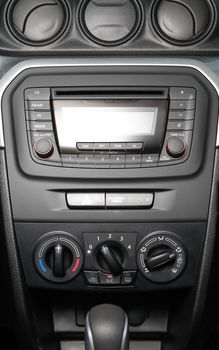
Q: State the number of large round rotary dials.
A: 3